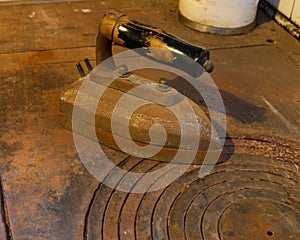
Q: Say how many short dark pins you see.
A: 2